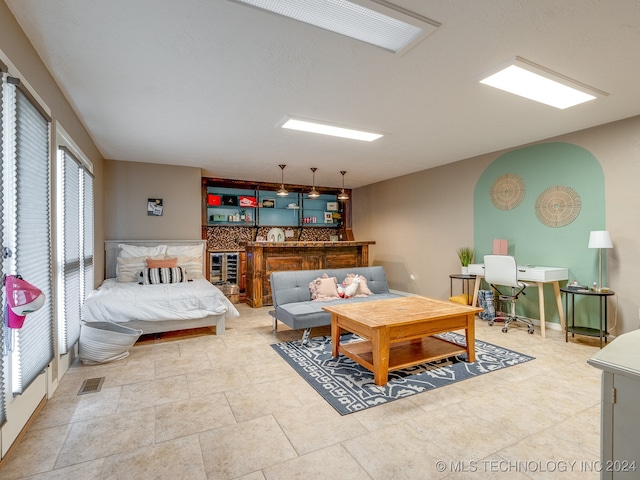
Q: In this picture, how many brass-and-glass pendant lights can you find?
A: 3